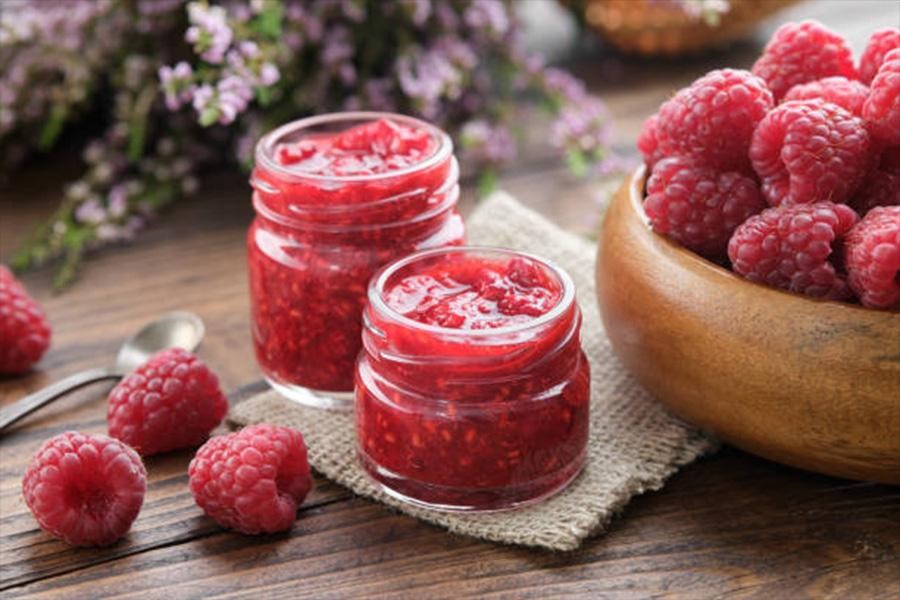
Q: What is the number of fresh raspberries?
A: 15